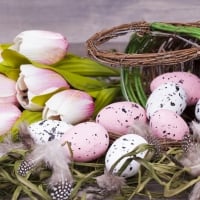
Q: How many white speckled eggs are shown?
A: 4